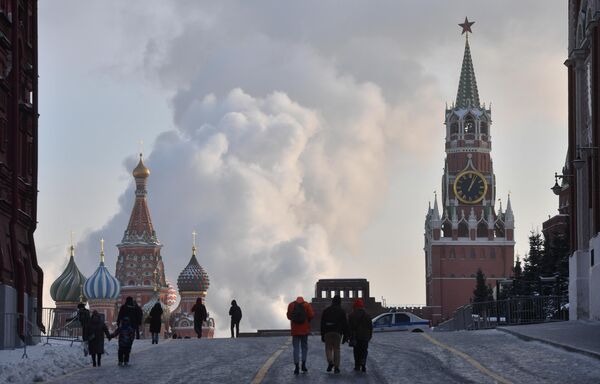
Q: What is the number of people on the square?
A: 11